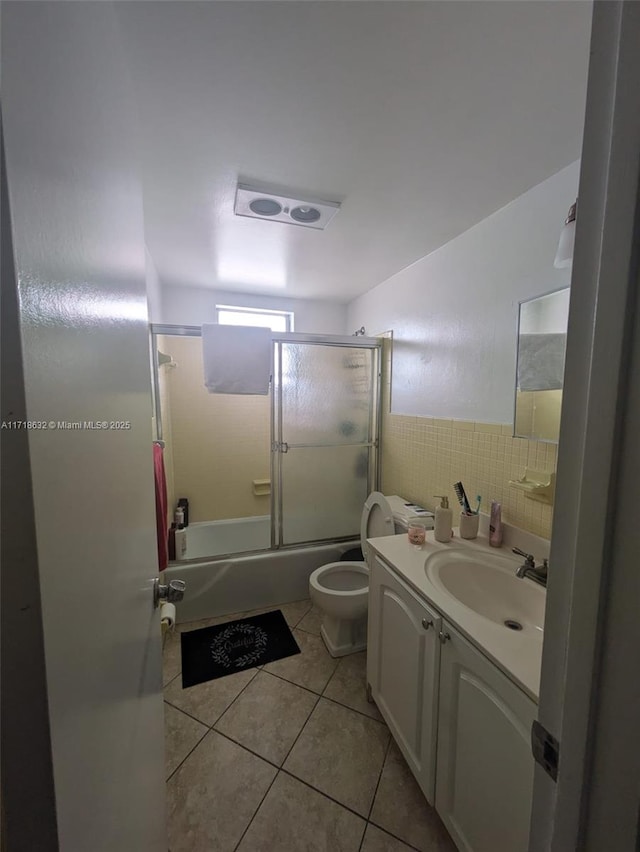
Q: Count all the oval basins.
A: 1